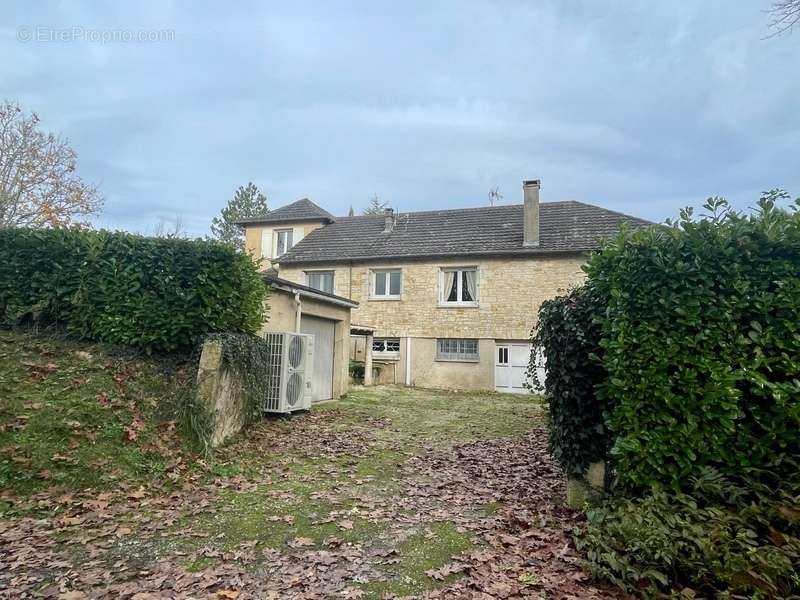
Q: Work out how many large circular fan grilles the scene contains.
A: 2